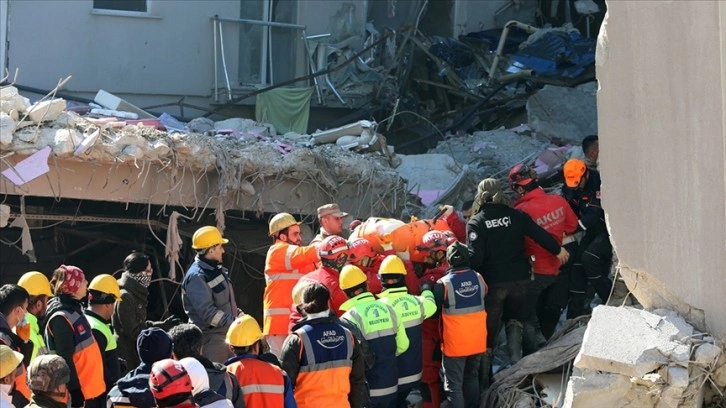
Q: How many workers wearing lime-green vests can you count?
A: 4